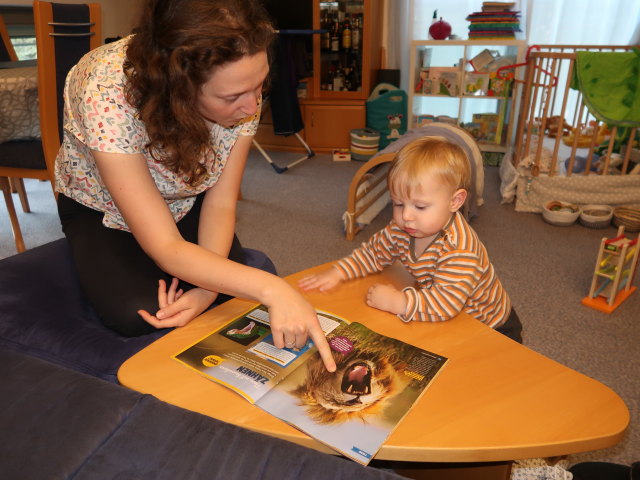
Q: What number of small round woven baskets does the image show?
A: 3